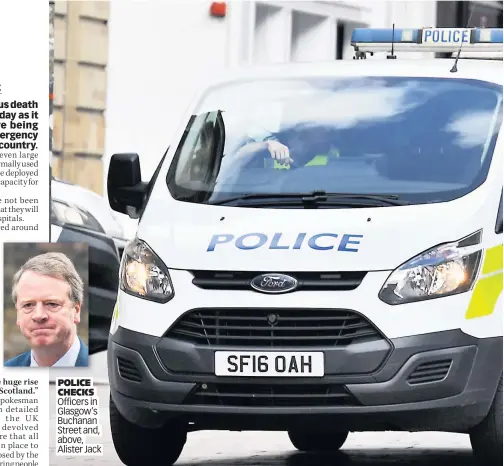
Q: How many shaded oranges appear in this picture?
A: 0